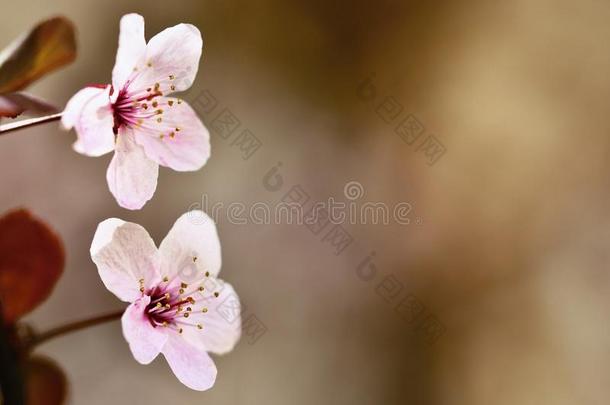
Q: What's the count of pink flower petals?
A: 10